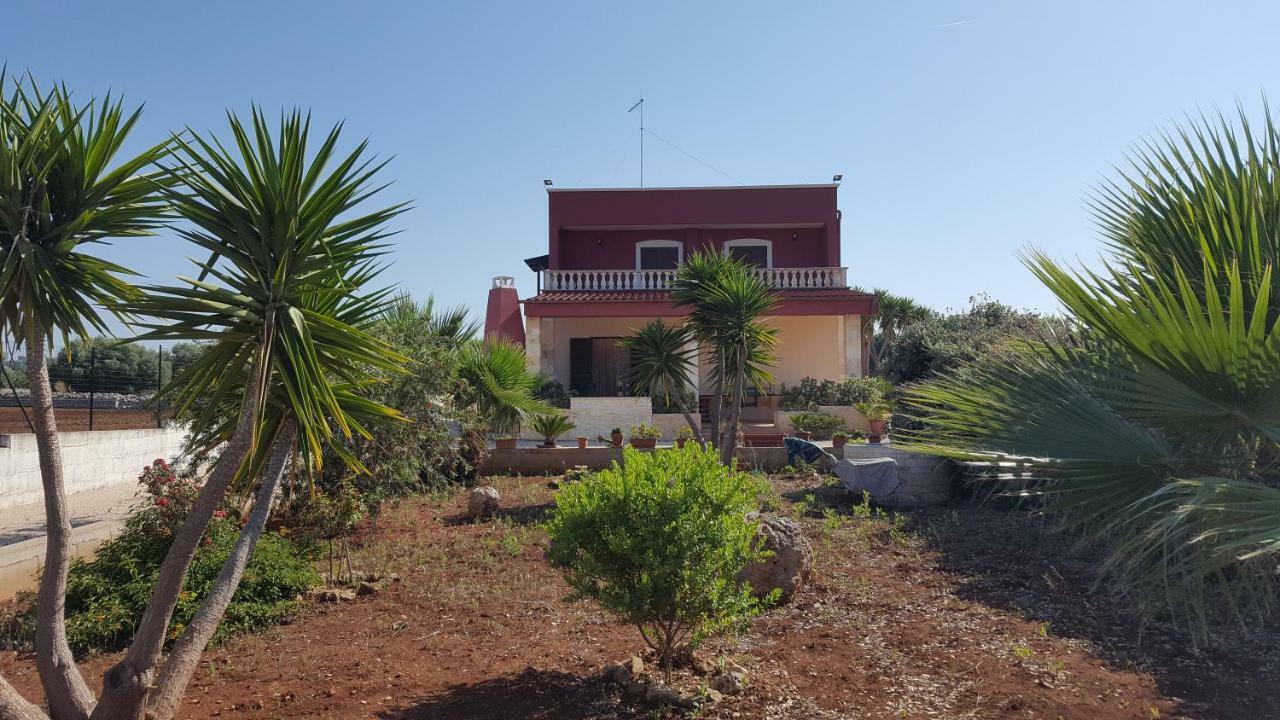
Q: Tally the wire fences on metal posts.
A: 1